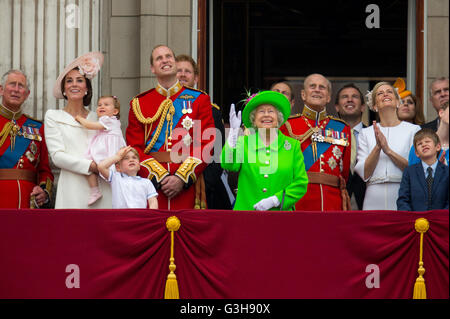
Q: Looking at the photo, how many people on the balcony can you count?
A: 15